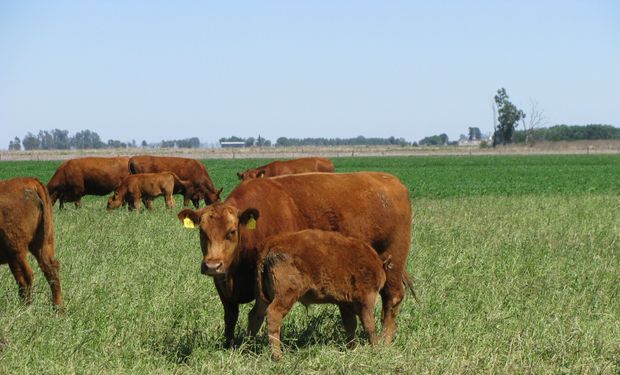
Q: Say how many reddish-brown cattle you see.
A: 7